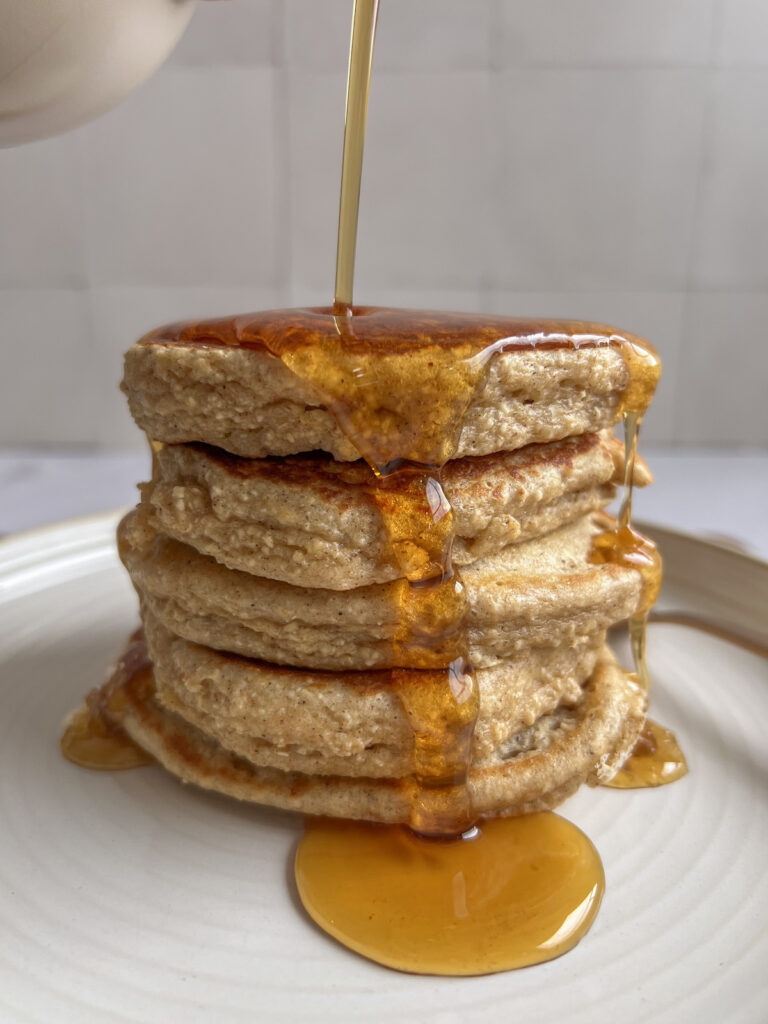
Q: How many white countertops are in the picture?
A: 1